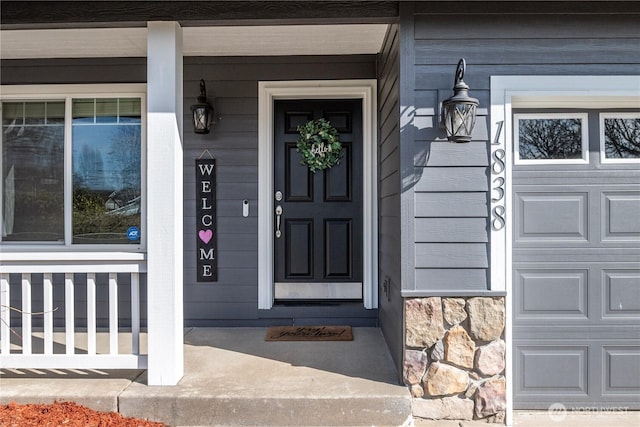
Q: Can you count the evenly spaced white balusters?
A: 7